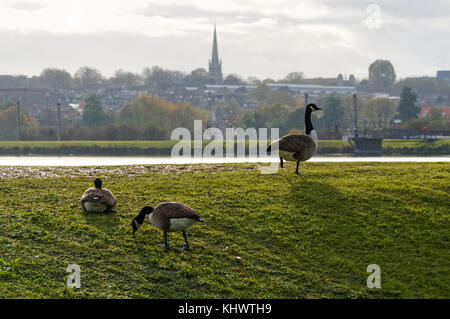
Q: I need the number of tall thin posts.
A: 4